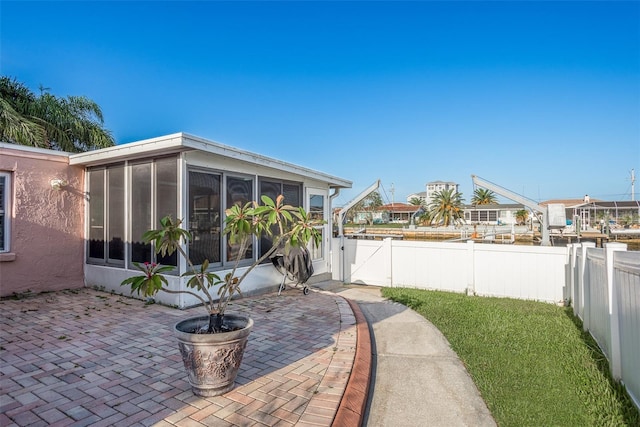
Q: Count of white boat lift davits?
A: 2